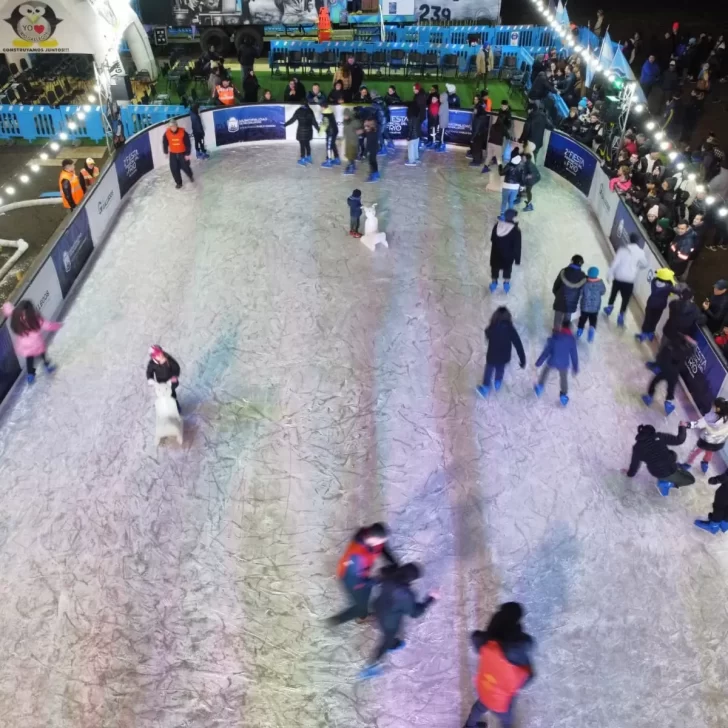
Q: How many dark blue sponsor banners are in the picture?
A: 9